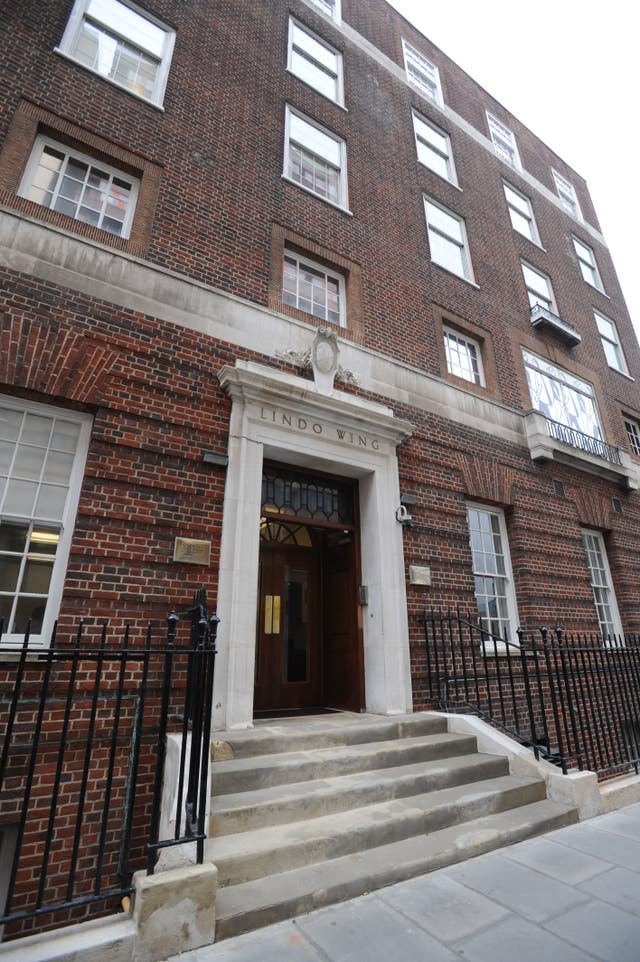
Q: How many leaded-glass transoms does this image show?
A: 1